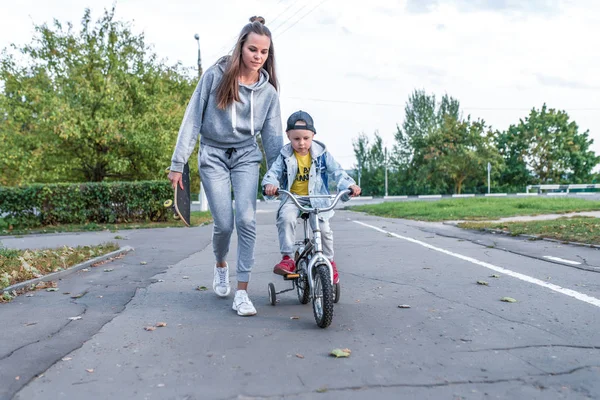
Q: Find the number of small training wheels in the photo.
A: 2